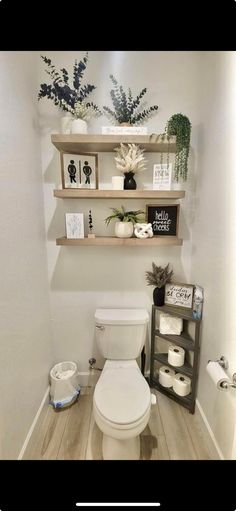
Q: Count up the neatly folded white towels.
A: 1